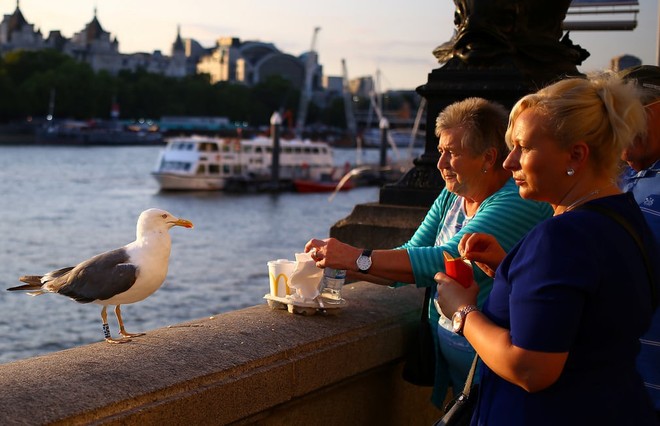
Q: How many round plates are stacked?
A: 0